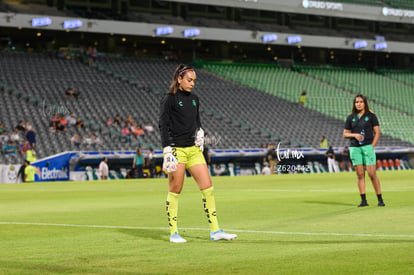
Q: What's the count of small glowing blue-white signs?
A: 8